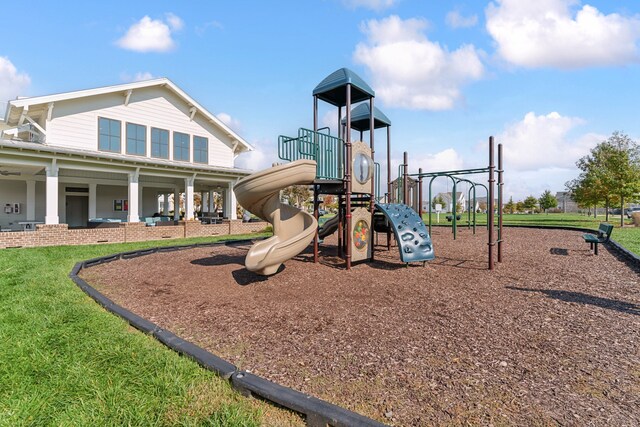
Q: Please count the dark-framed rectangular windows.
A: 5